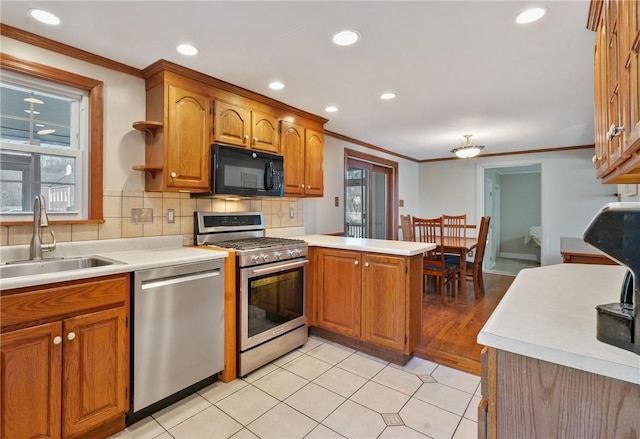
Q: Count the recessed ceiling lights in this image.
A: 7